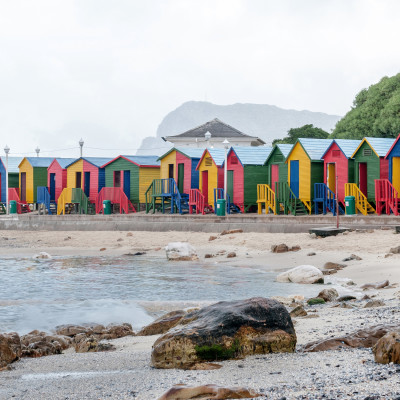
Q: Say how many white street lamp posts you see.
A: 5